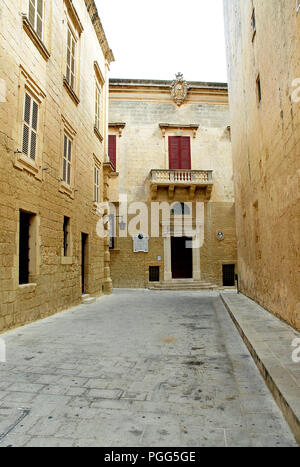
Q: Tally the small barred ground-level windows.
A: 2